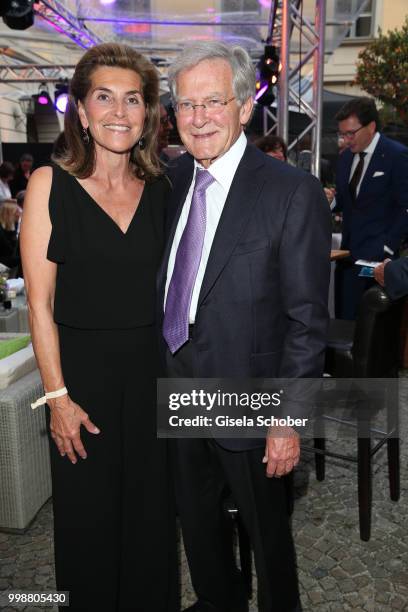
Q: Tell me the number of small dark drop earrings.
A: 2